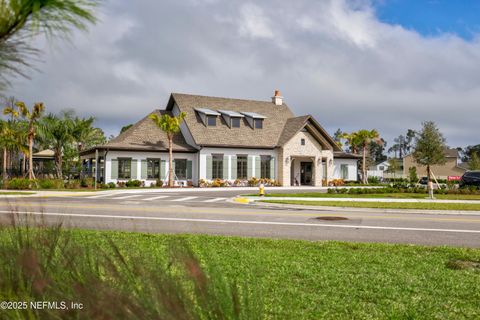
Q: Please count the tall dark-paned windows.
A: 6